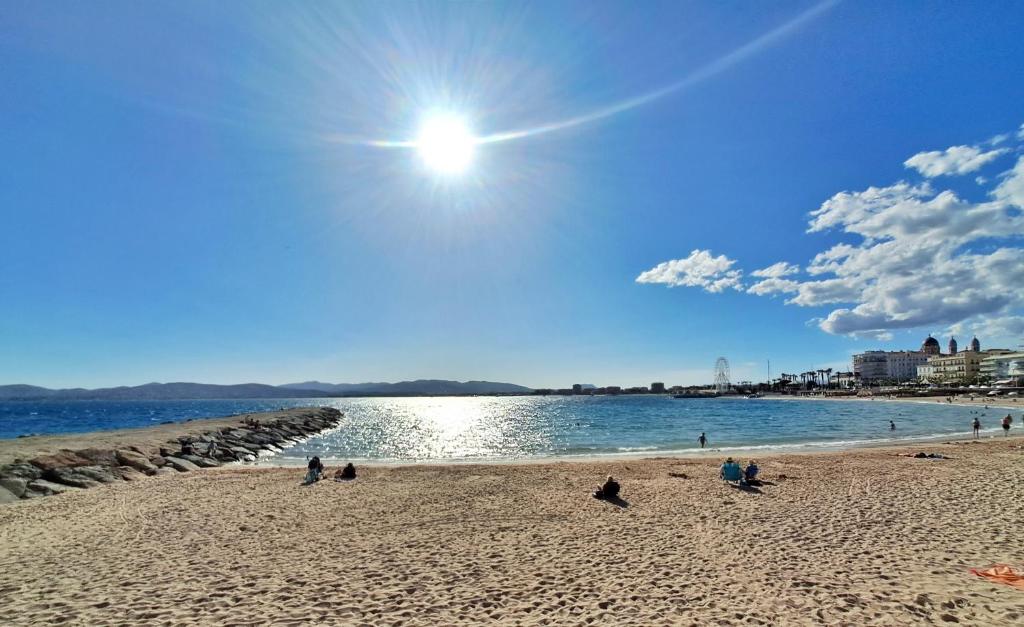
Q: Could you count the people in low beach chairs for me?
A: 2